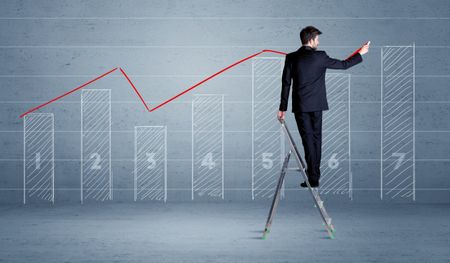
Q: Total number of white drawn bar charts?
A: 7